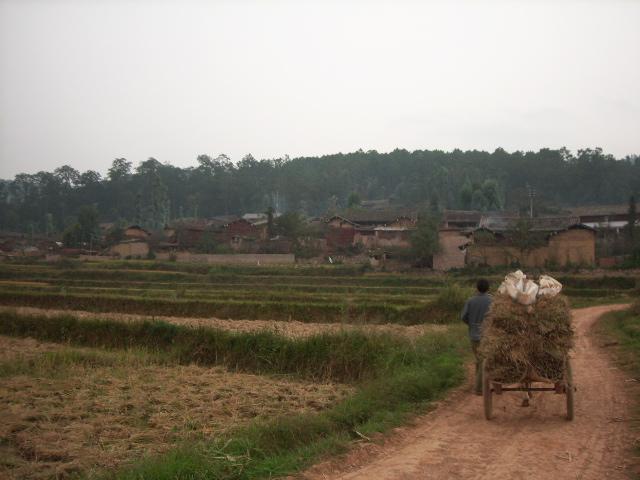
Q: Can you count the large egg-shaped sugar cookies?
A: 0